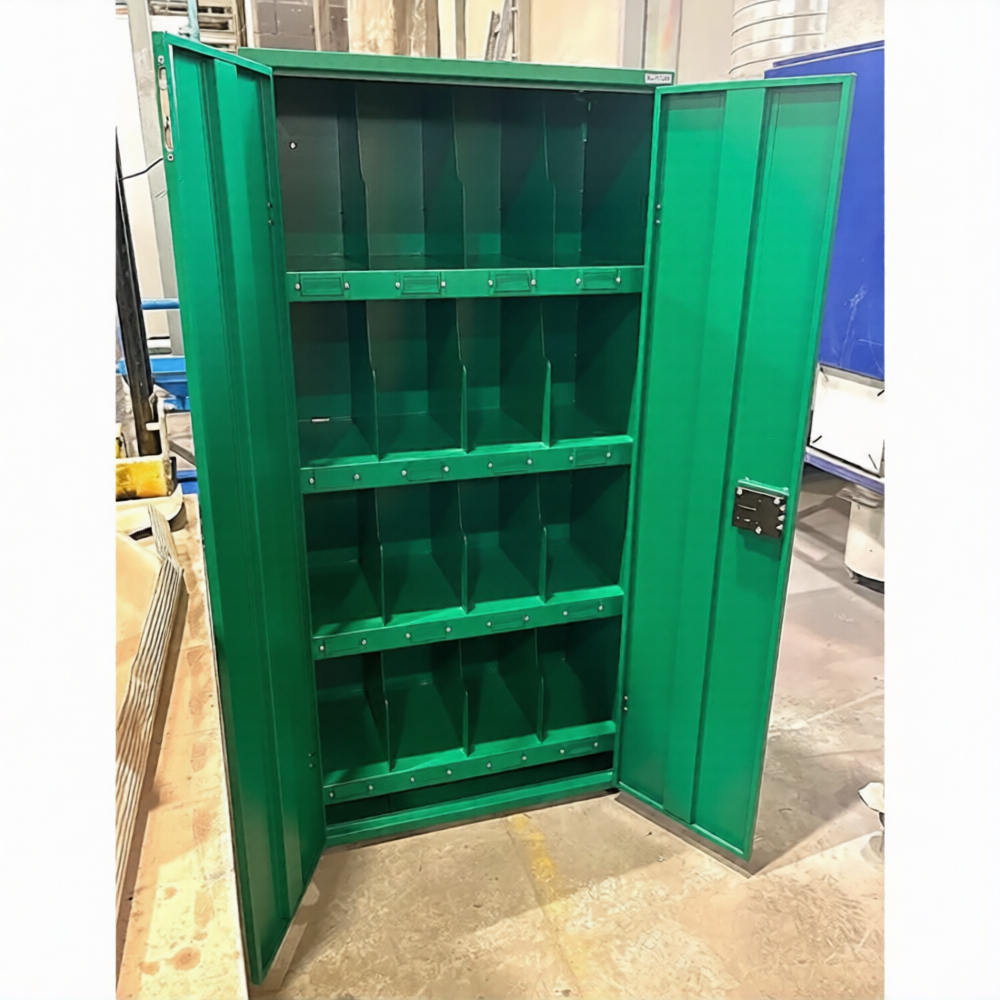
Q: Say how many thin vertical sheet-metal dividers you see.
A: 12